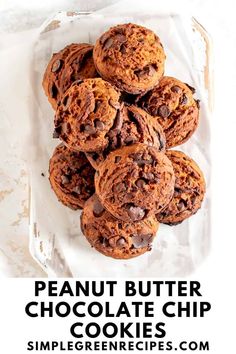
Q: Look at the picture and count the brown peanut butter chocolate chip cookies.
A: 9